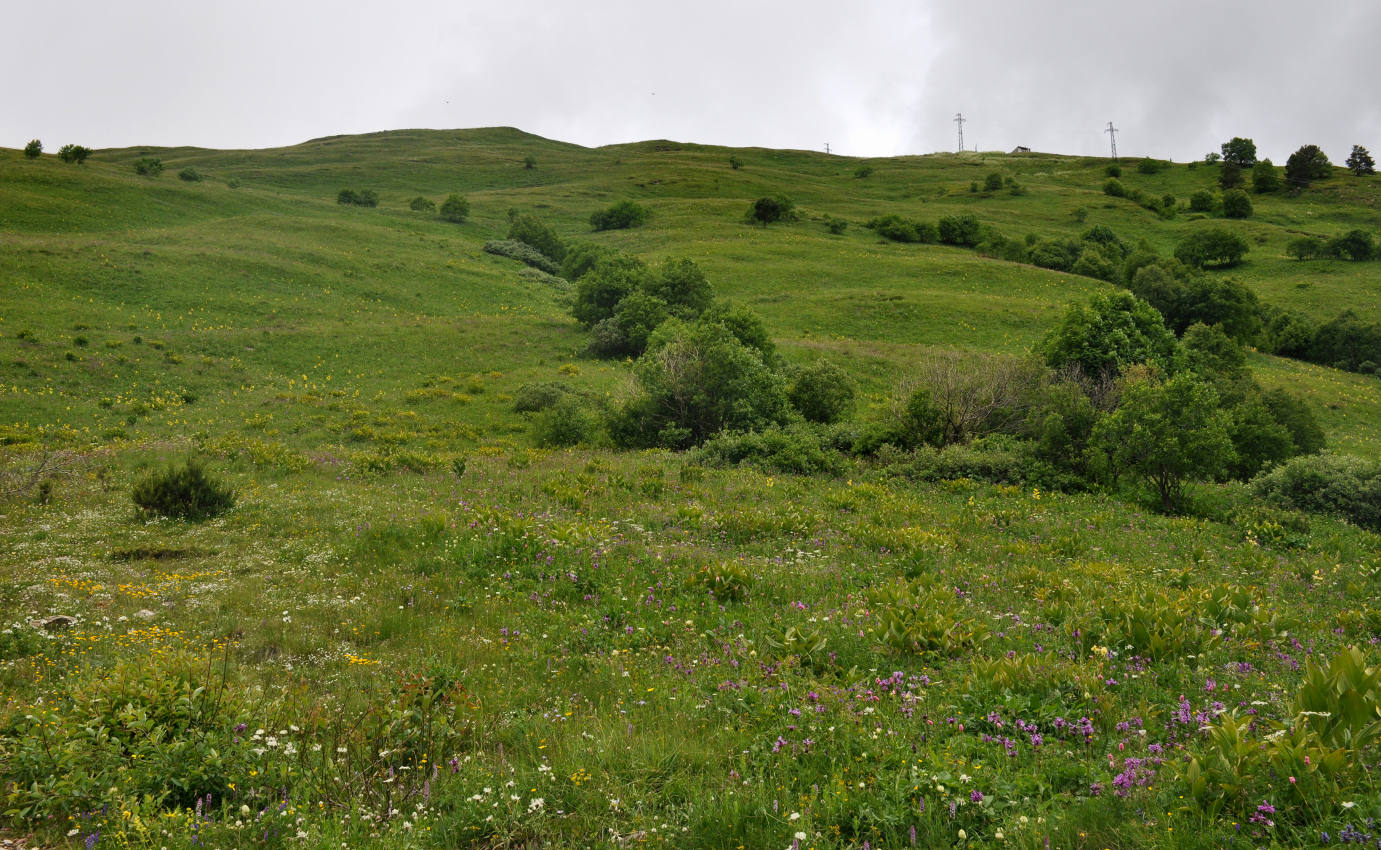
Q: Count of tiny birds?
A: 2